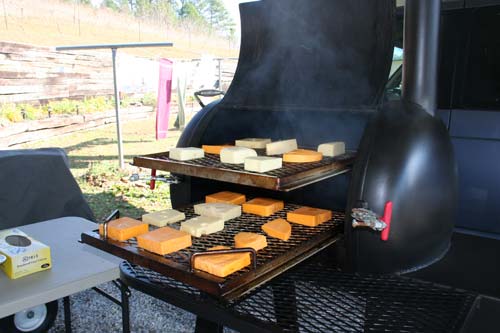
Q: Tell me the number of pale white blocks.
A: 9